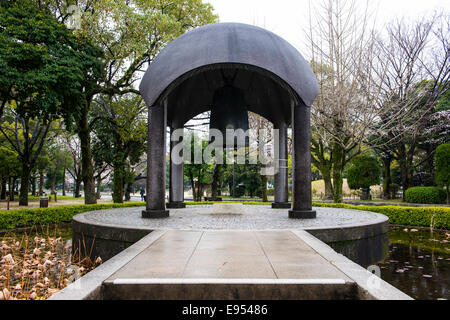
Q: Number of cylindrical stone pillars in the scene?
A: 4